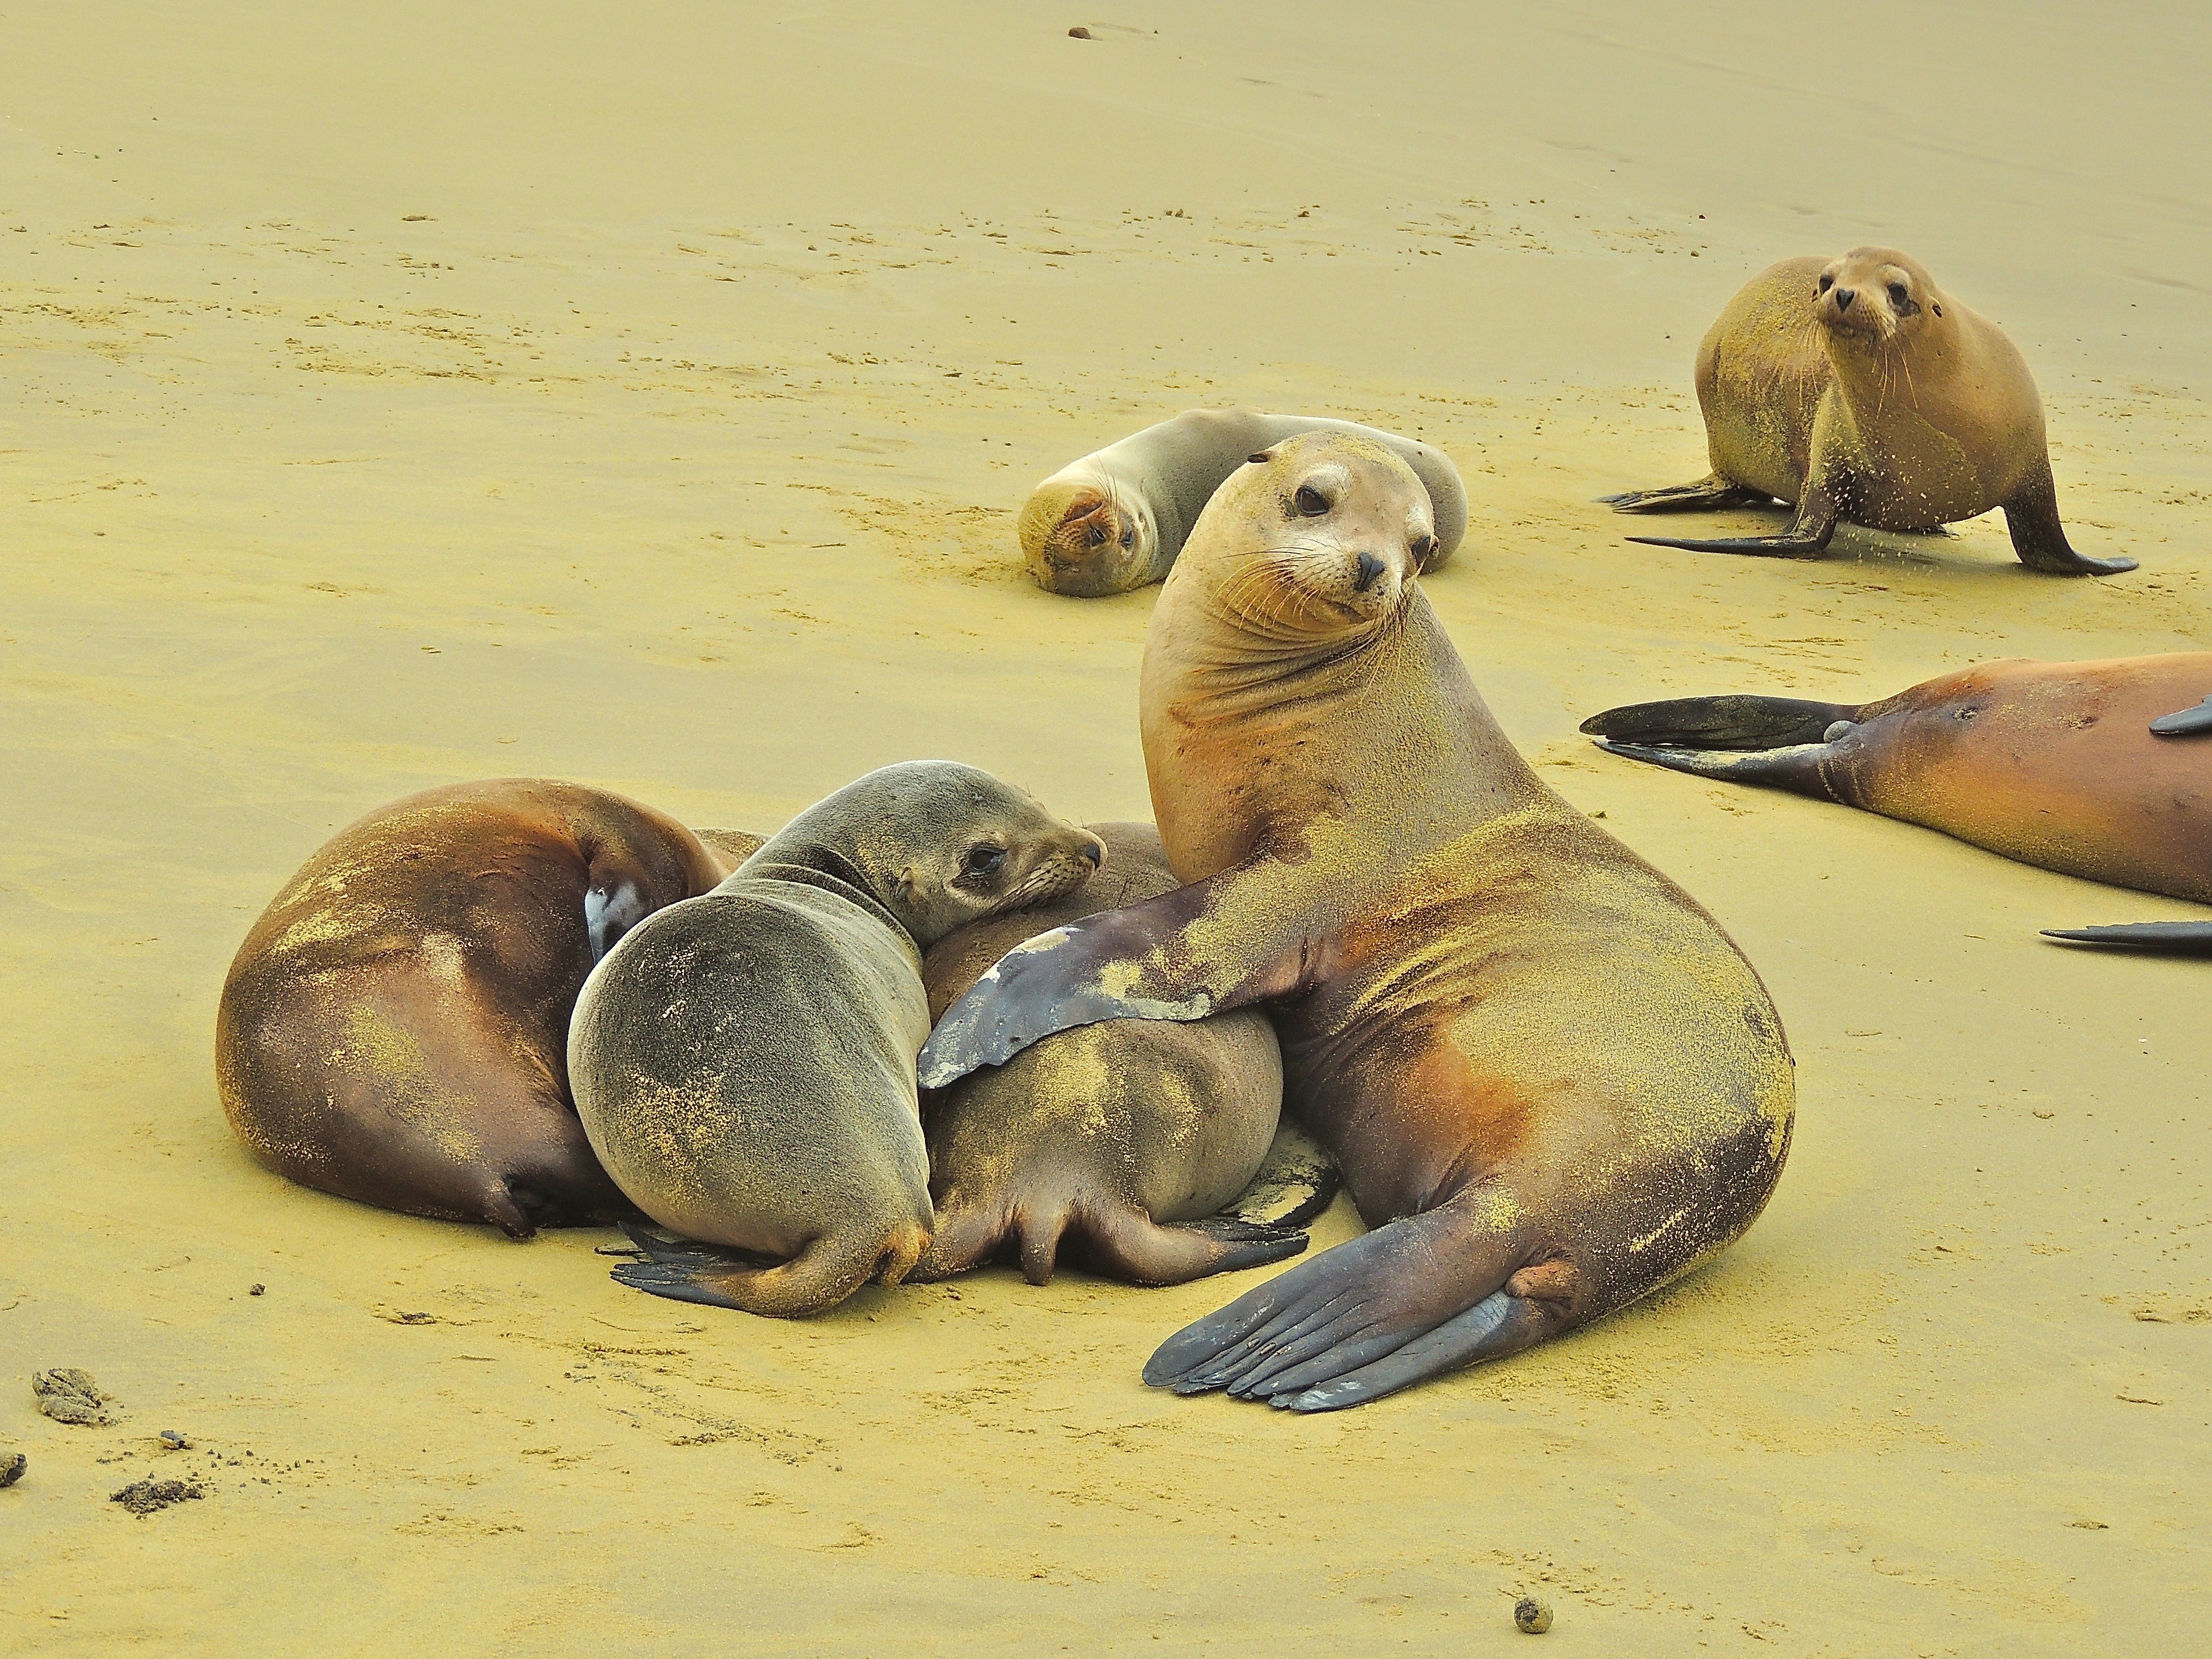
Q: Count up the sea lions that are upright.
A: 2